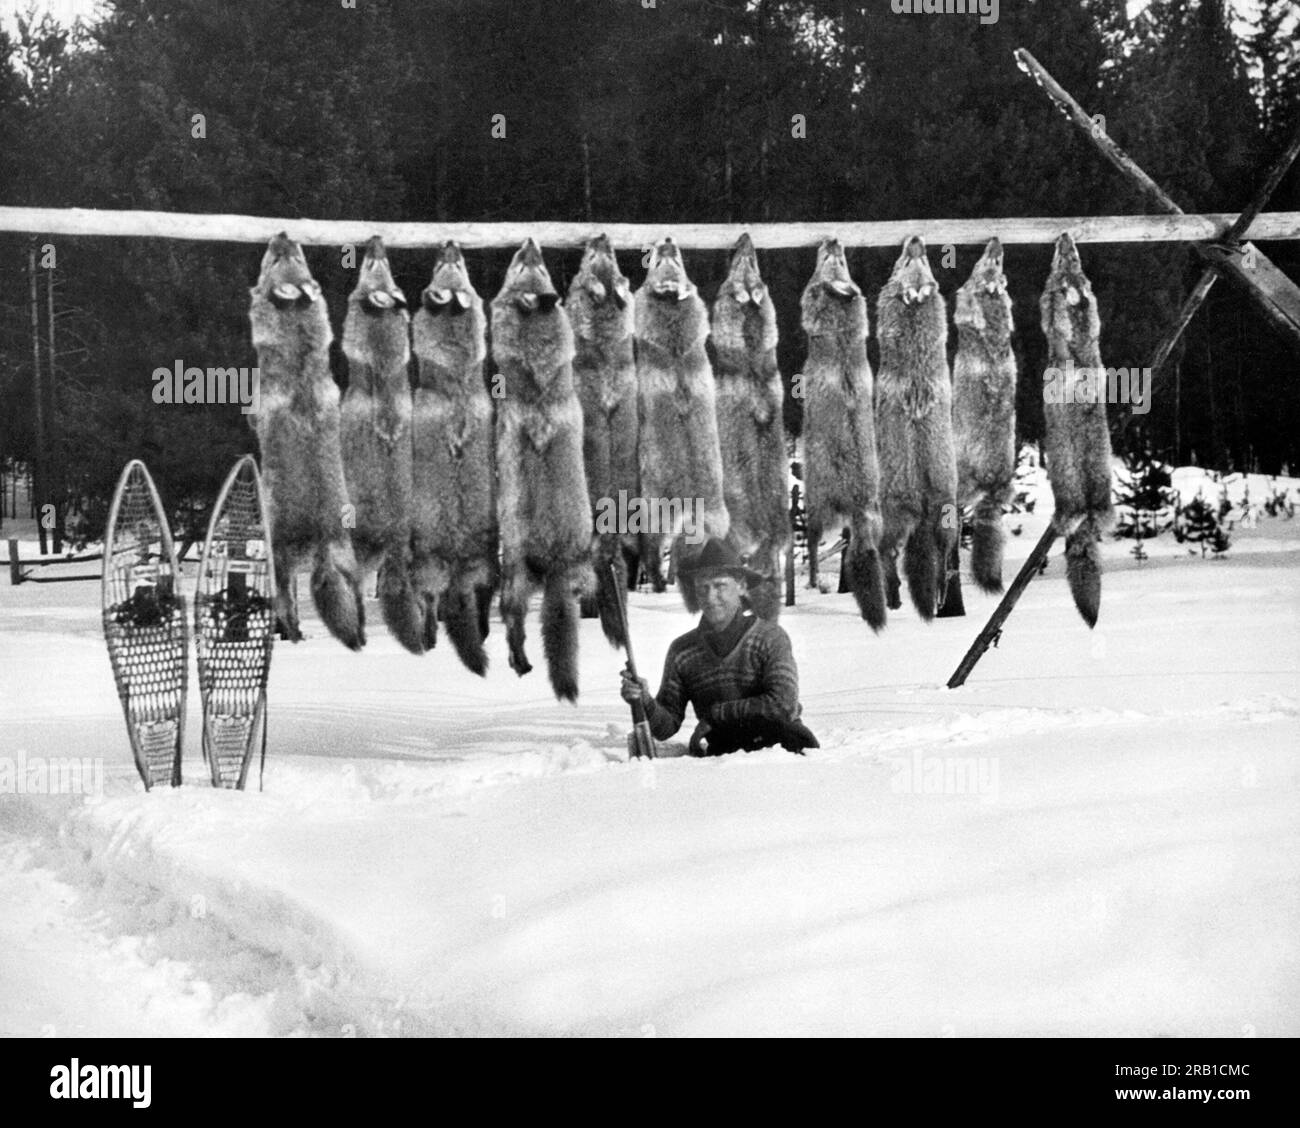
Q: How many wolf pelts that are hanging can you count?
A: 11